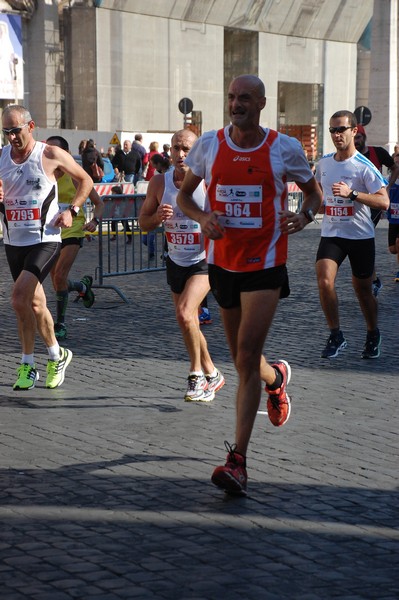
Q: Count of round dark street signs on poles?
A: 2